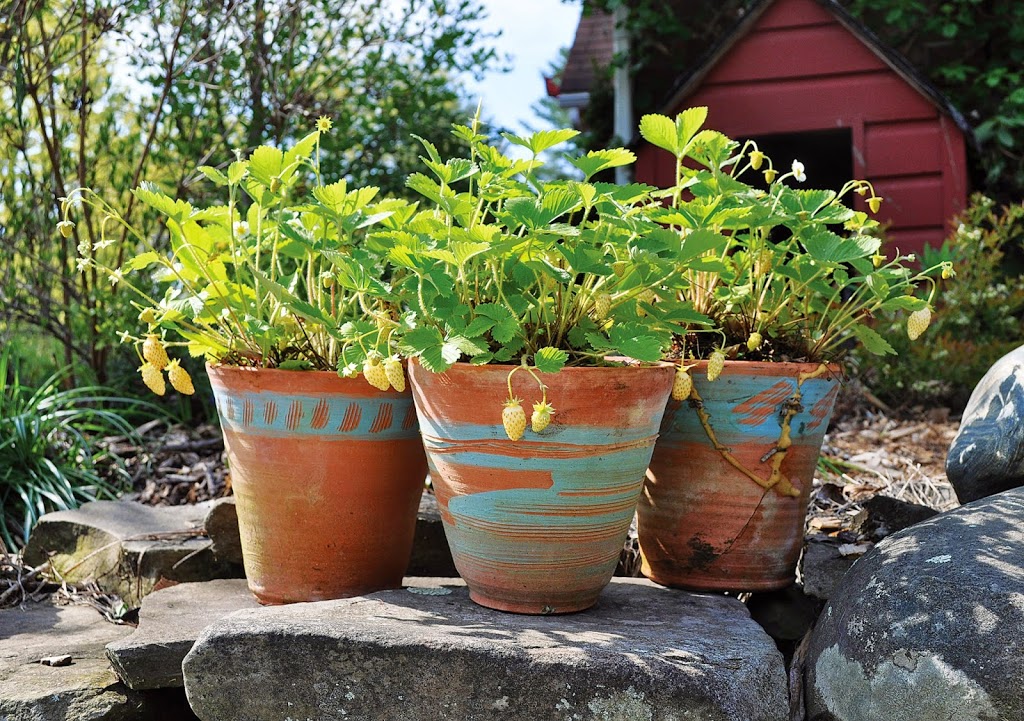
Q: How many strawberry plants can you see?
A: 3